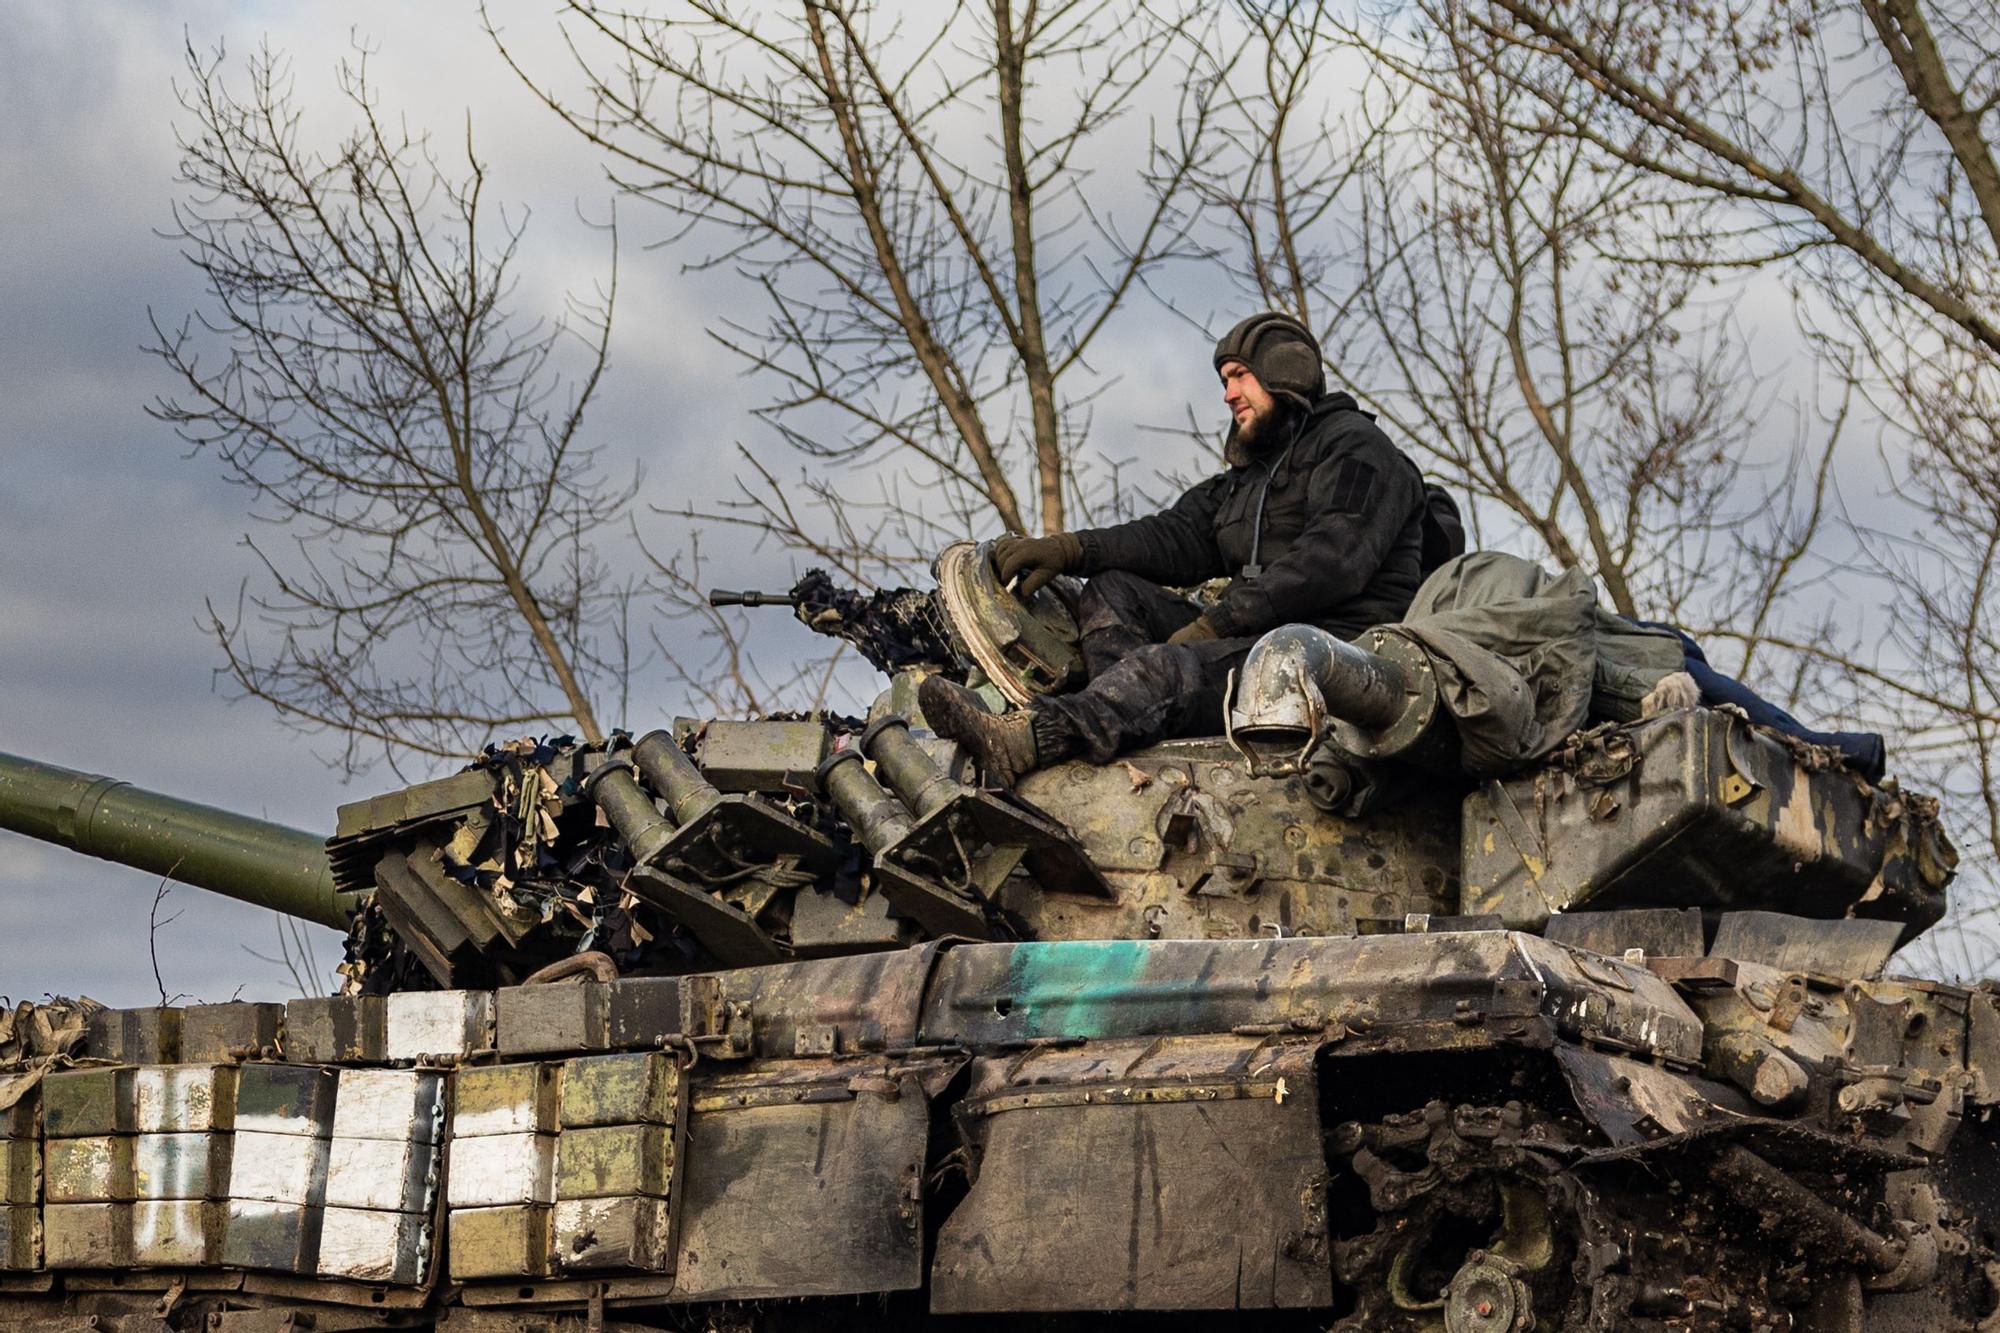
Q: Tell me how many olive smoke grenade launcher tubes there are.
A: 4